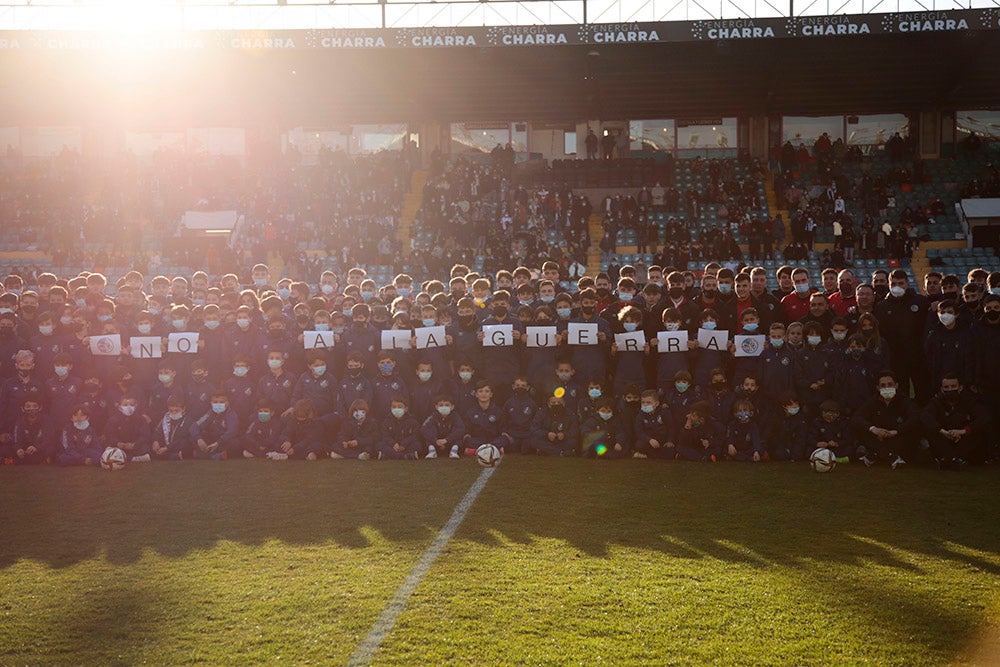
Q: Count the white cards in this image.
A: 13